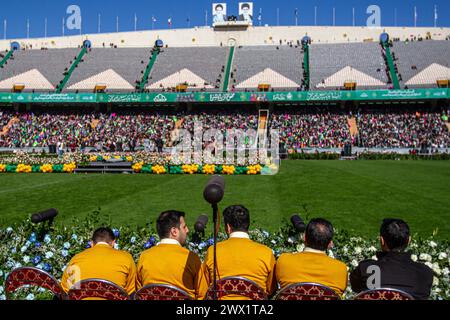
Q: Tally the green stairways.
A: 6